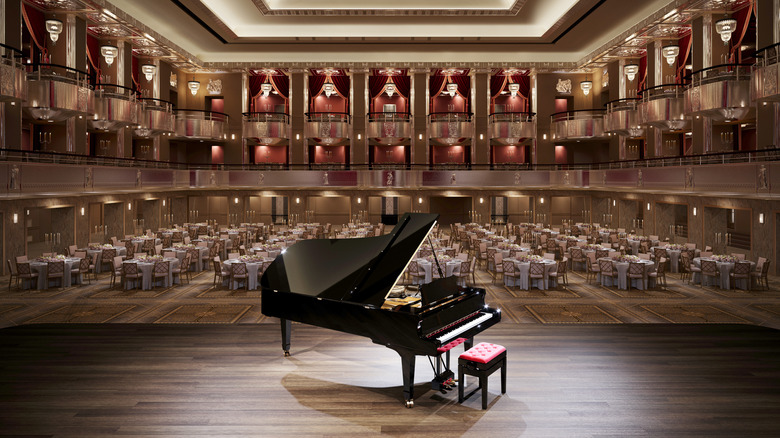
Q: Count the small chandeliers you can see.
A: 13